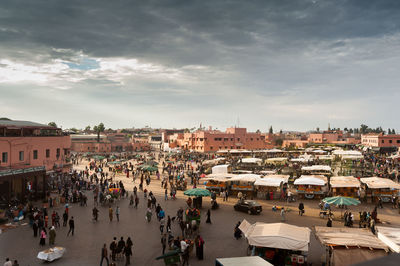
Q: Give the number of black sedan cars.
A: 1